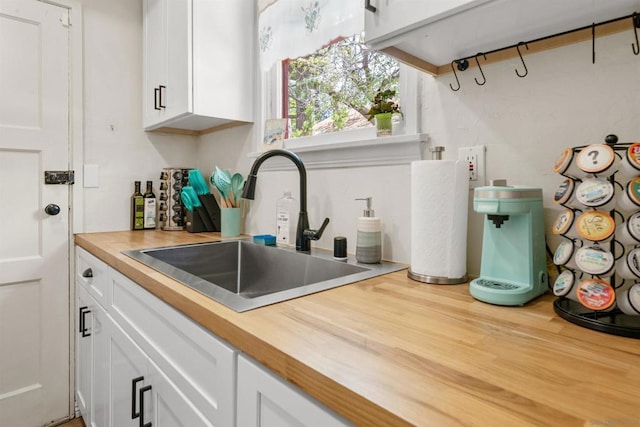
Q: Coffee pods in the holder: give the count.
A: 15